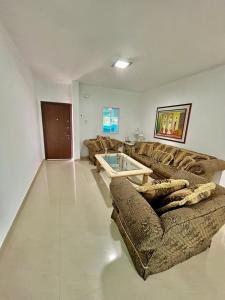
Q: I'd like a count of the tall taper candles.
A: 0